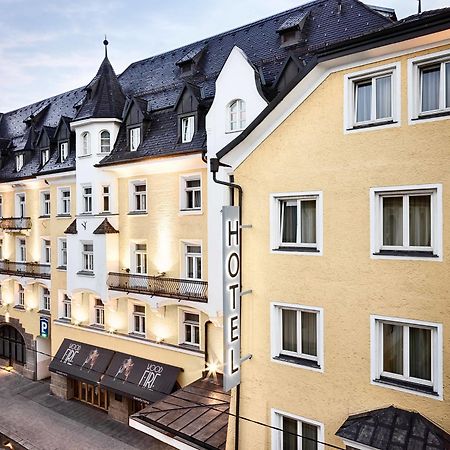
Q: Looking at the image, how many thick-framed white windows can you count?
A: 7